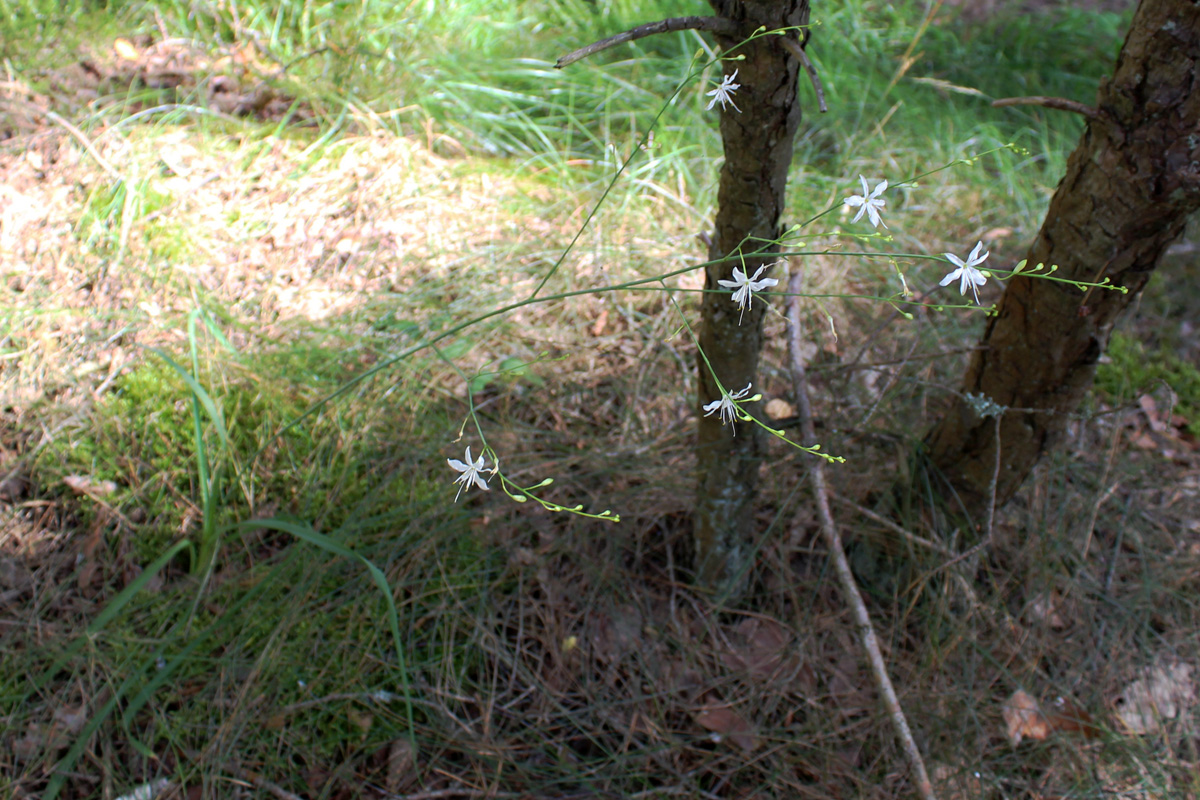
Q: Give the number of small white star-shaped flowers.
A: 6